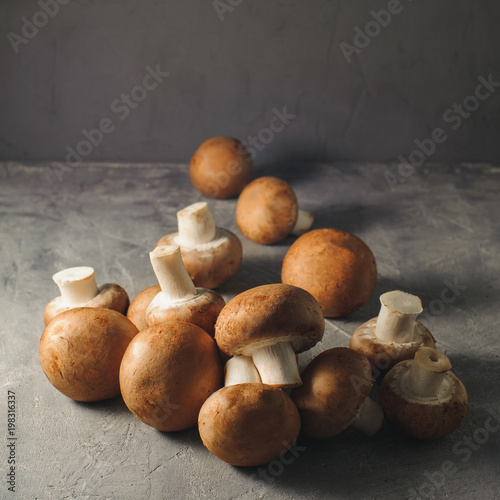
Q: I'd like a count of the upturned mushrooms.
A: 5